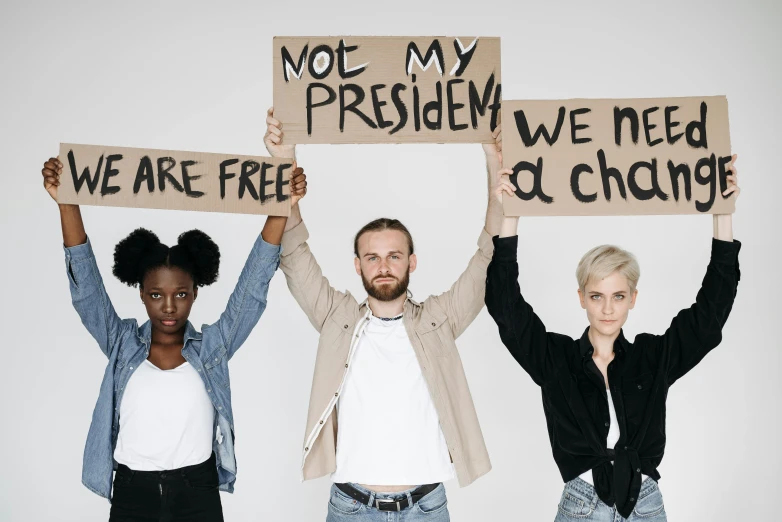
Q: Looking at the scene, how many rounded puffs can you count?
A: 2